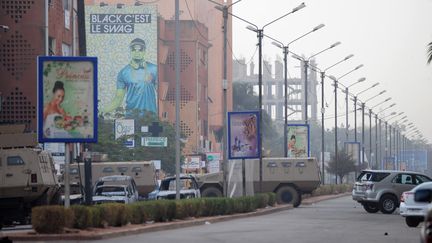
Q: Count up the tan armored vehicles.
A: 3